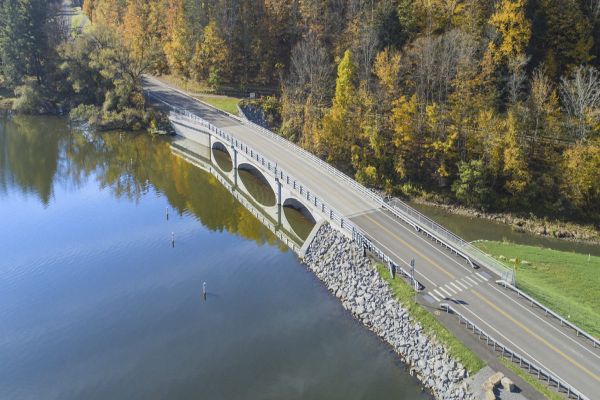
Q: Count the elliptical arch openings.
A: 3